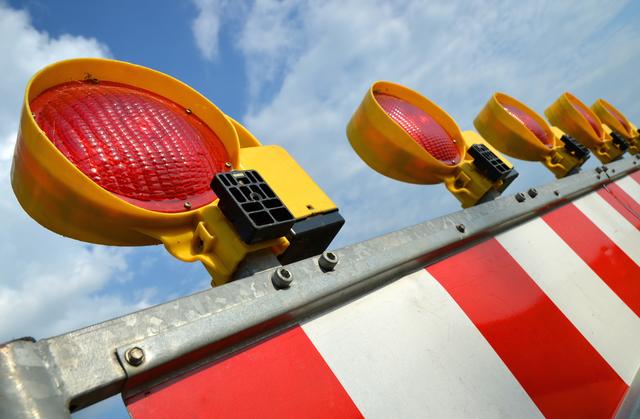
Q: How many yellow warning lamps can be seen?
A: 5